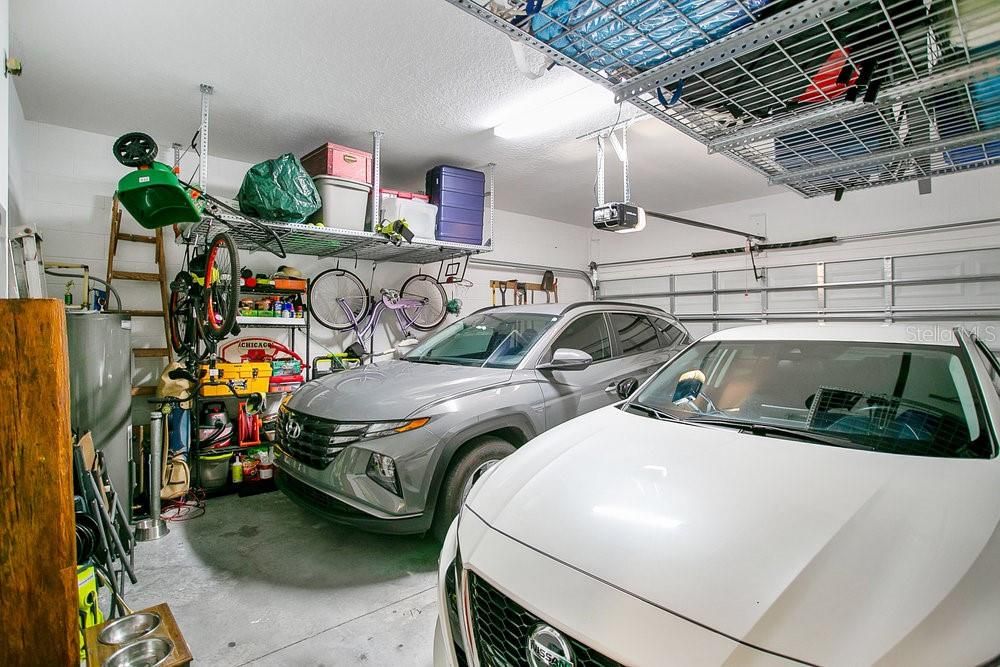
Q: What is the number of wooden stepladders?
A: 1